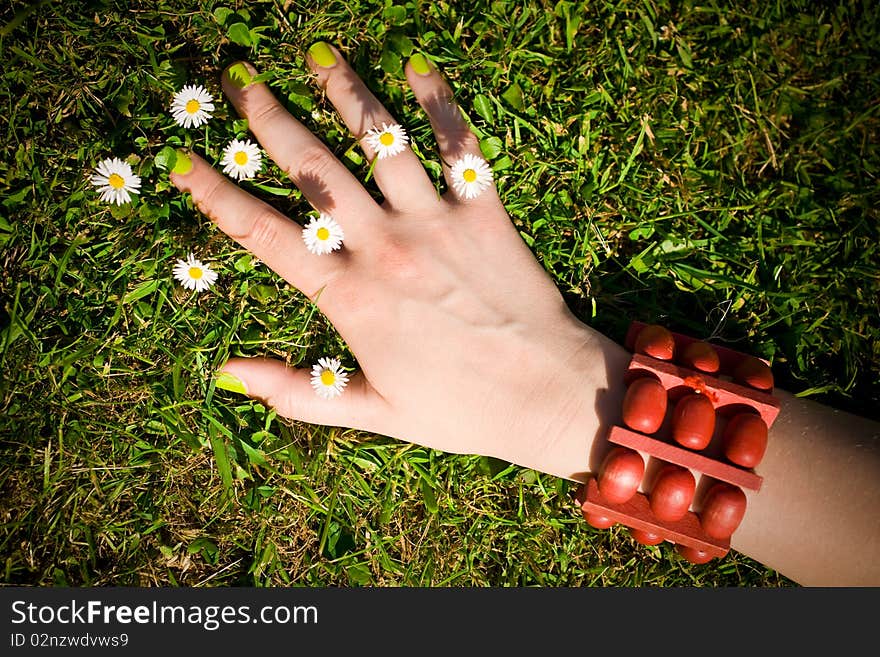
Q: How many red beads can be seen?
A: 12